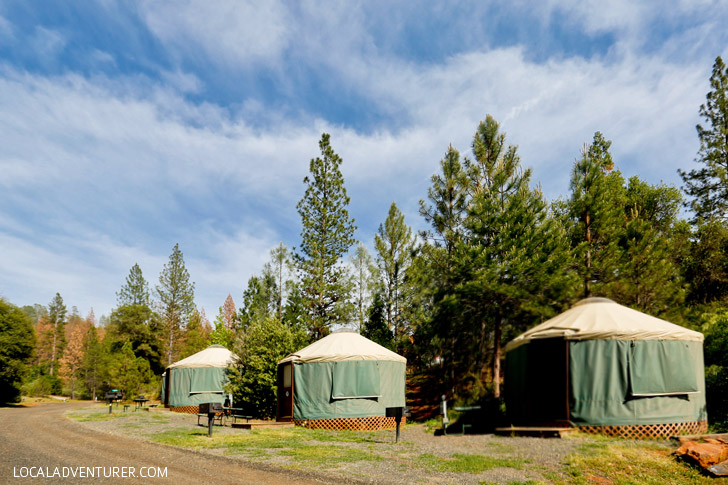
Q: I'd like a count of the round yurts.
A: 3